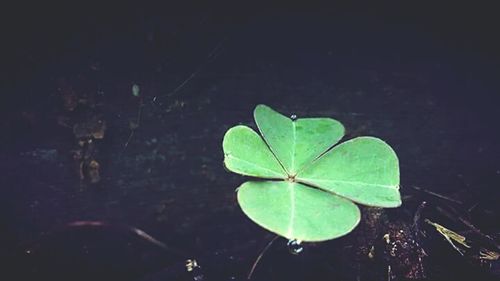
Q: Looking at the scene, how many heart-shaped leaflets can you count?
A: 4